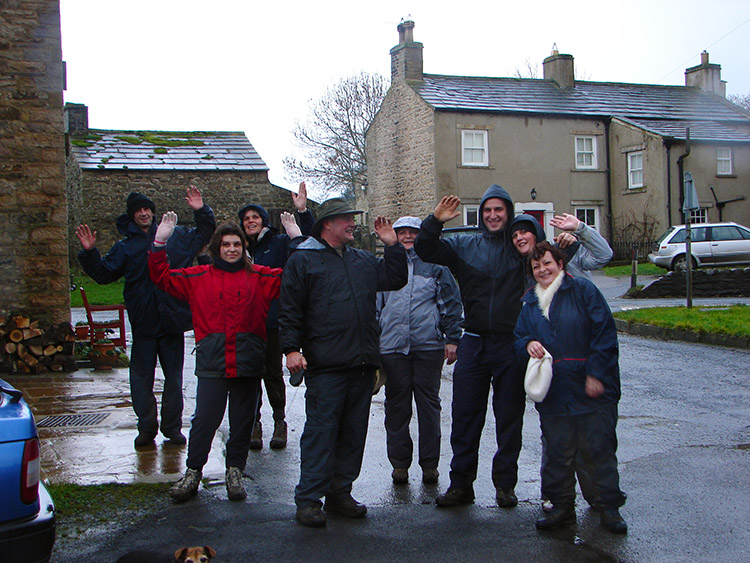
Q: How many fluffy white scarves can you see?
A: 1